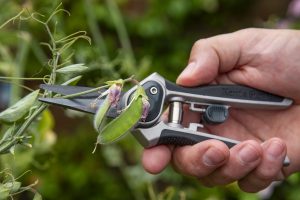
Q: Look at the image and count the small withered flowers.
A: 2